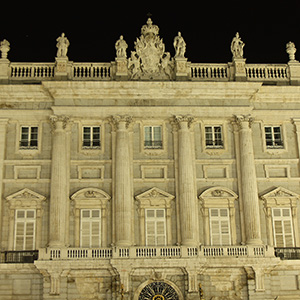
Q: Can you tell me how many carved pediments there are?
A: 5